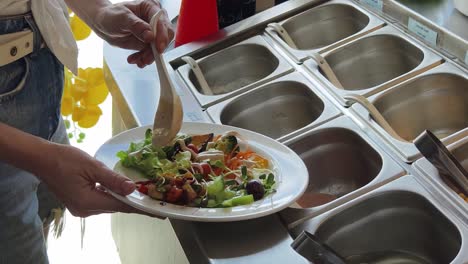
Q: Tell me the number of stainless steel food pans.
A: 8